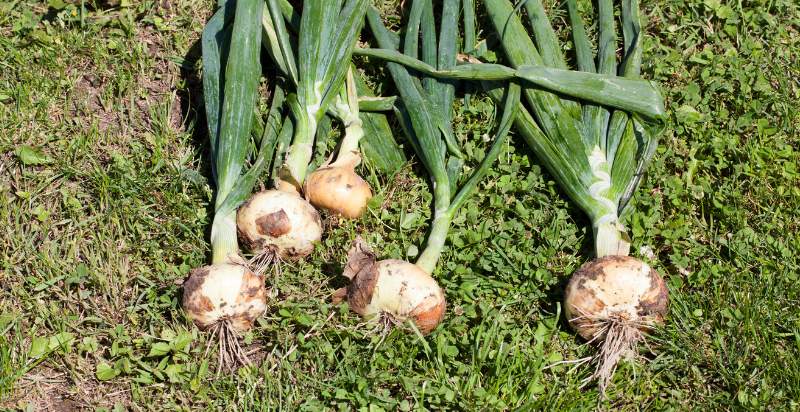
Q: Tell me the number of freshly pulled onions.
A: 5